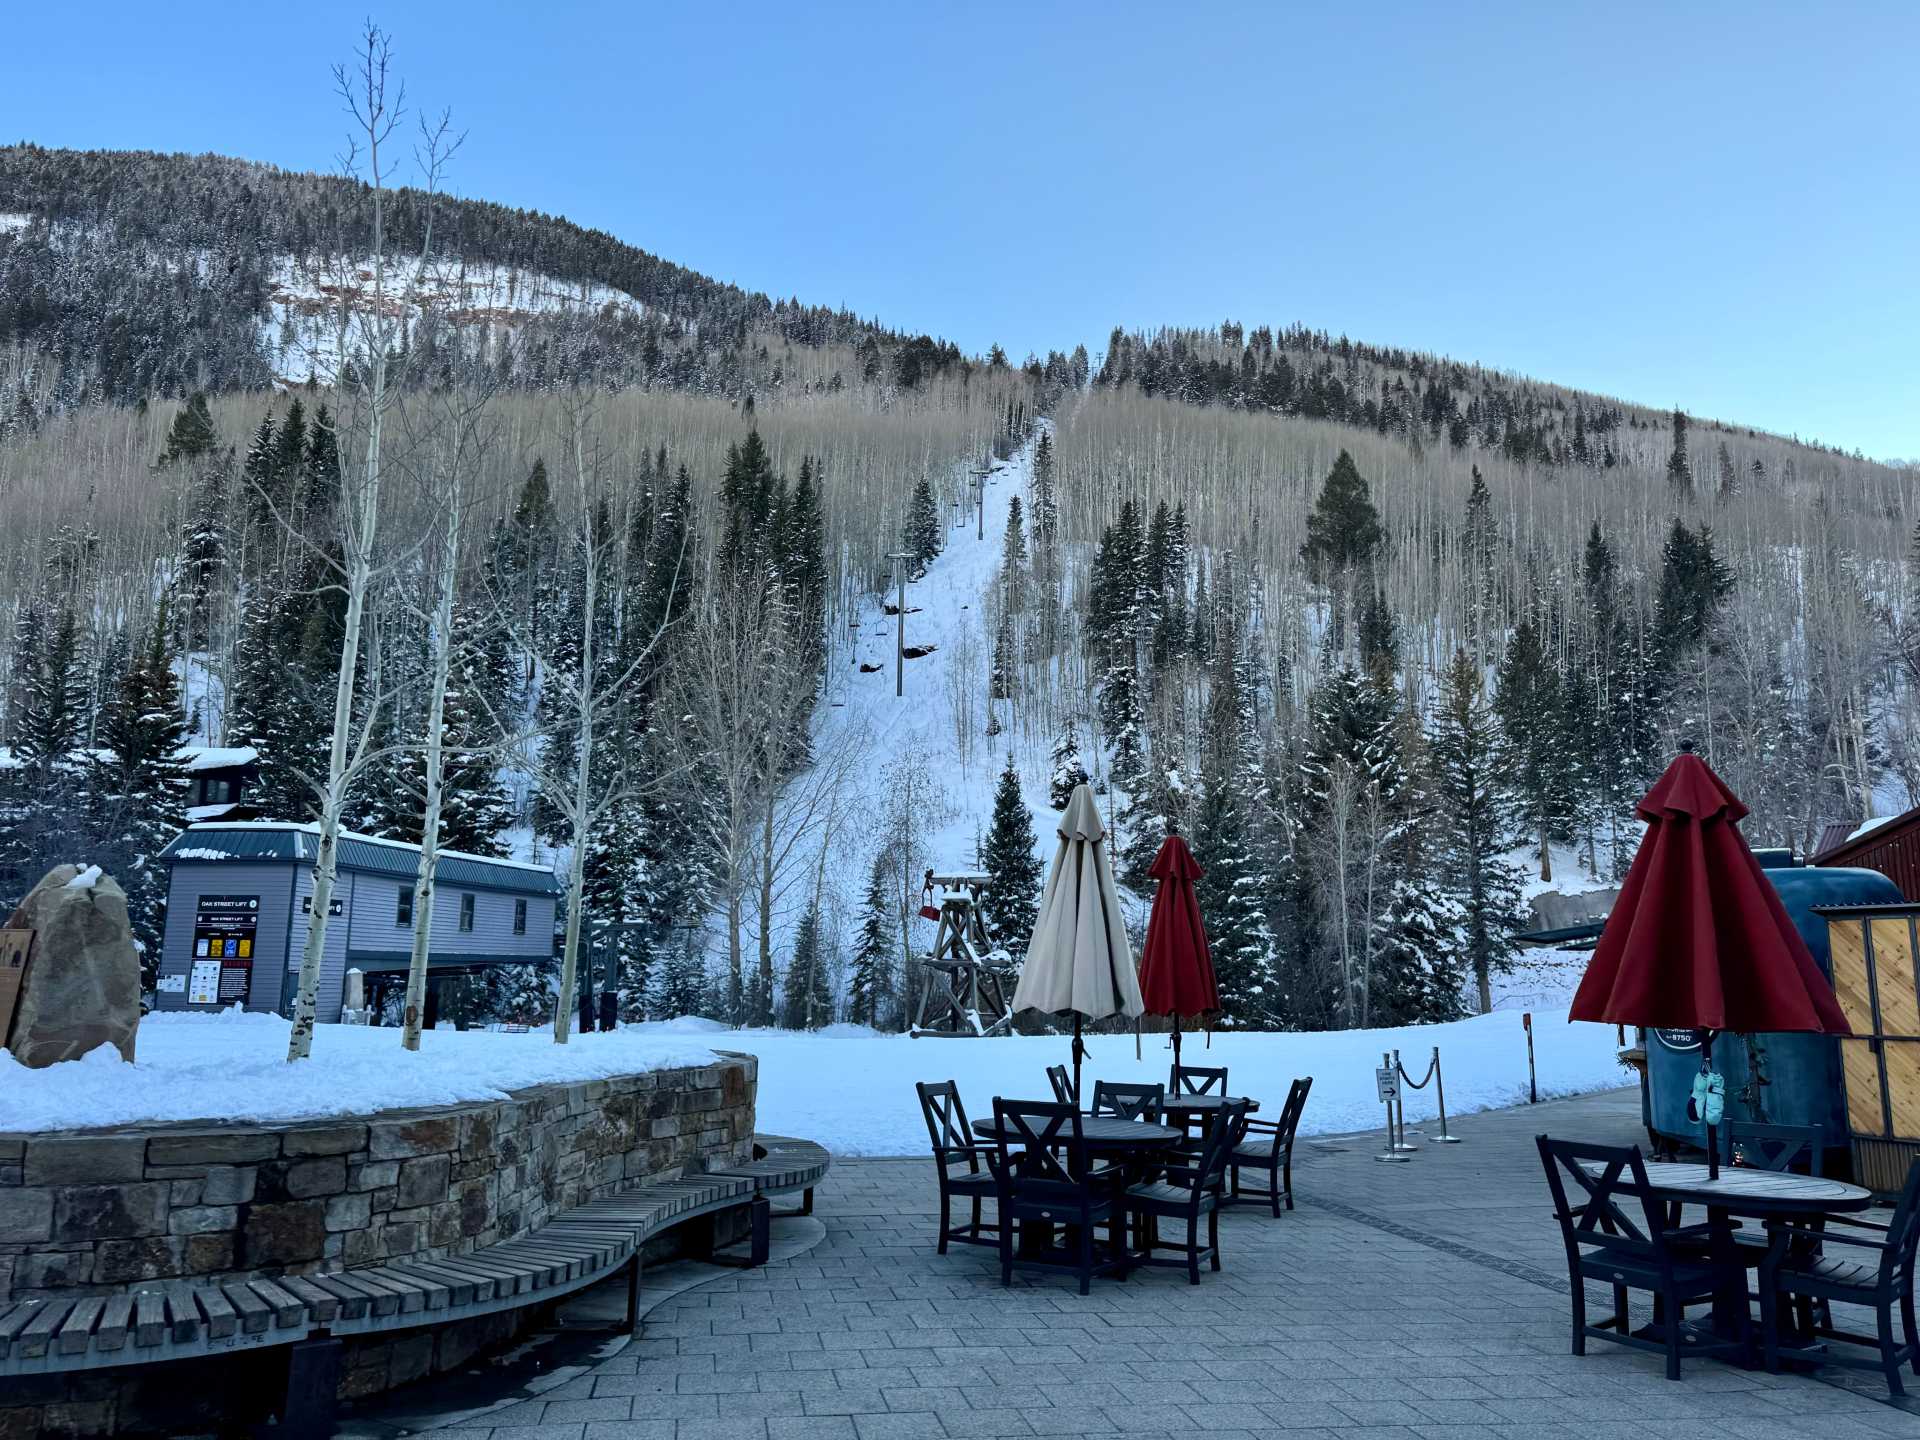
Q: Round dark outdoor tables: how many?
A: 3